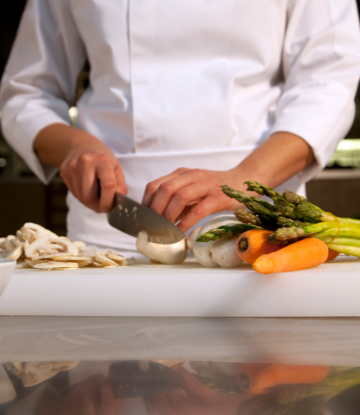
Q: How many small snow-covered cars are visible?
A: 0